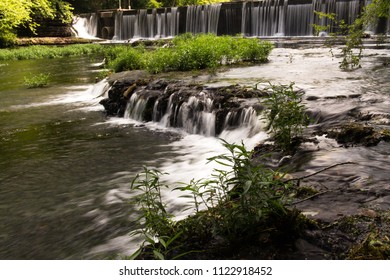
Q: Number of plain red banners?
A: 0